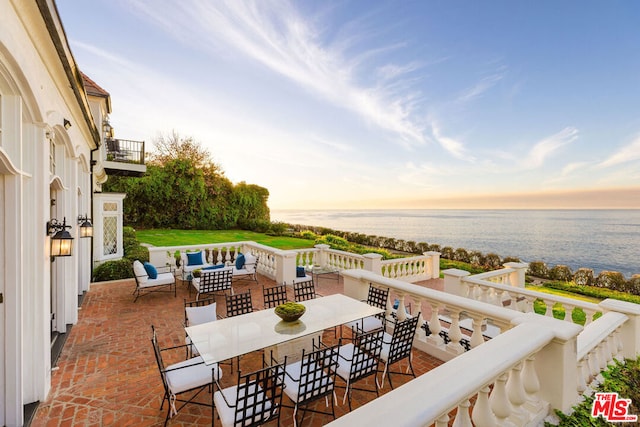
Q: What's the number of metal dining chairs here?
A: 10